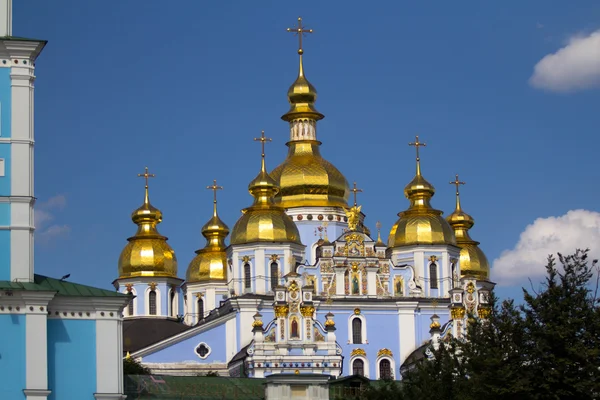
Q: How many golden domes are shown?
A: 6